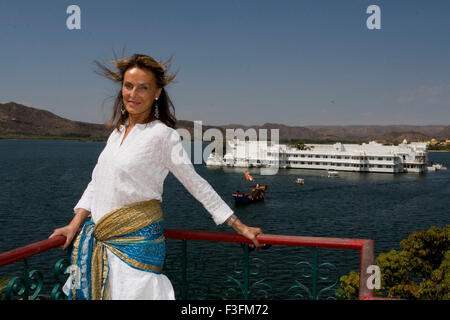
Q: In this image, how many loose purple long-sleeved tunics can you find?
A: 0